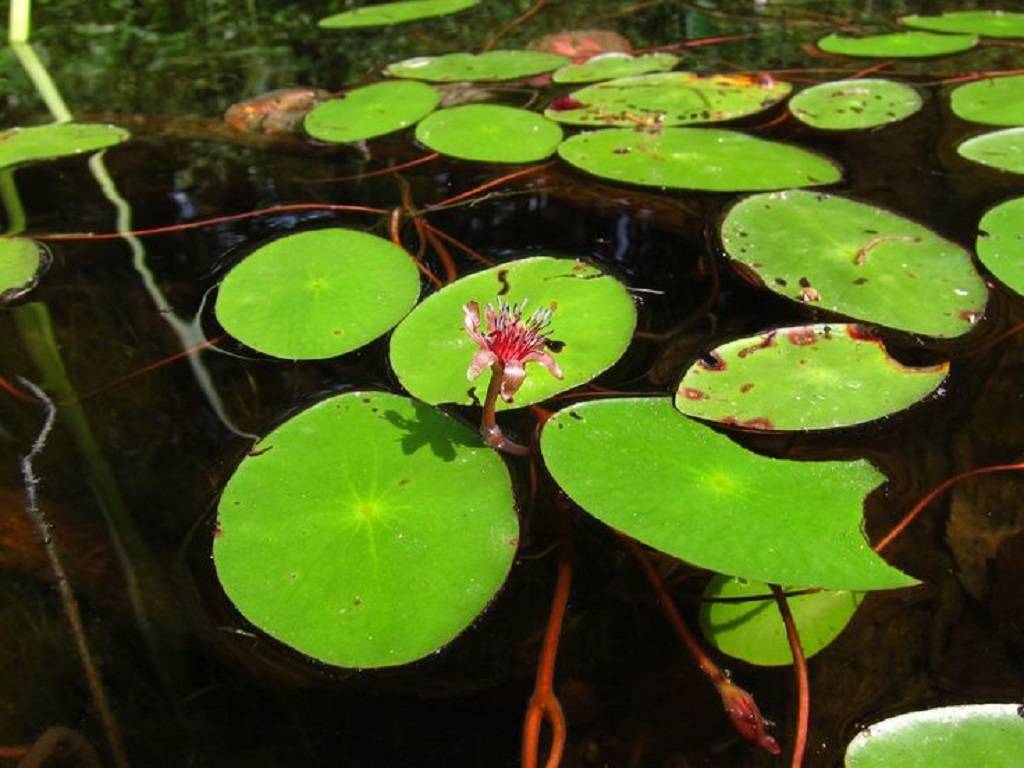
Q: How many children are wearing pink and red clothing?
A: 0